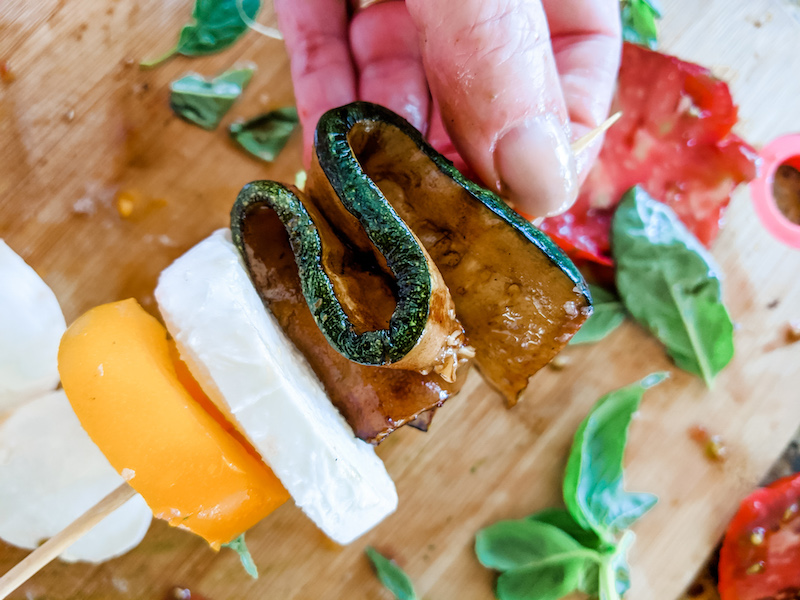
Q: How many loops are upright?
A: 2